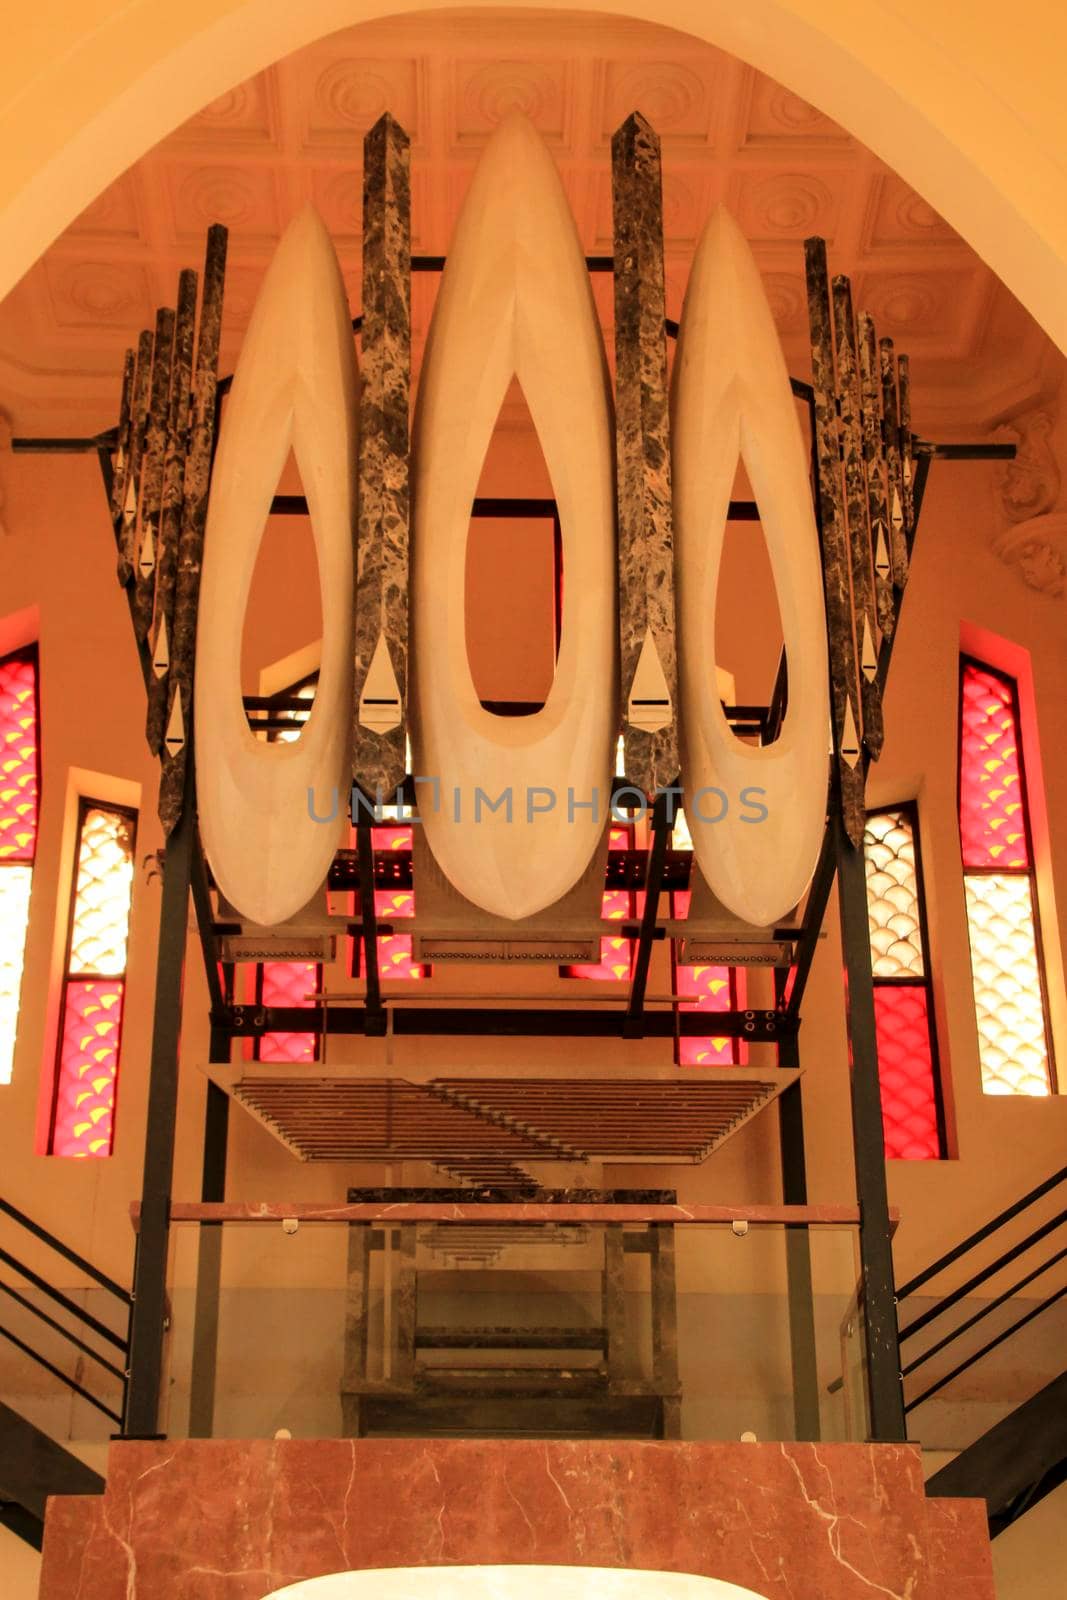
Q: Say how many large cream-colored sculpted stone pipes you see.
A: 3